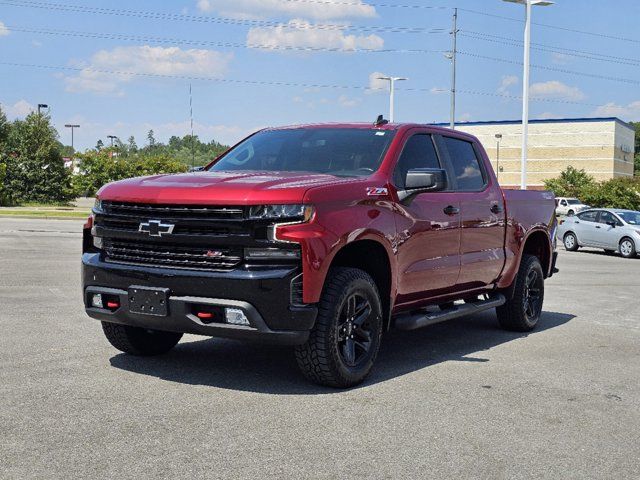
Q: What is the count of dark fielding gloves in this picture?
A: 0